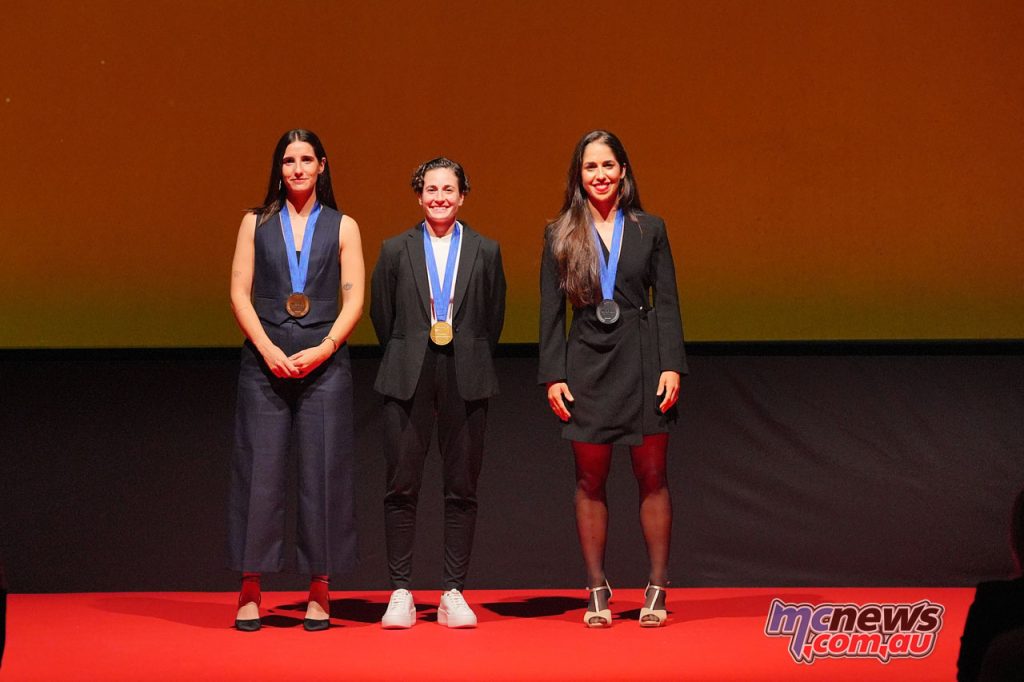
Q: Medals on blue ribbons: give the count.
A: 3